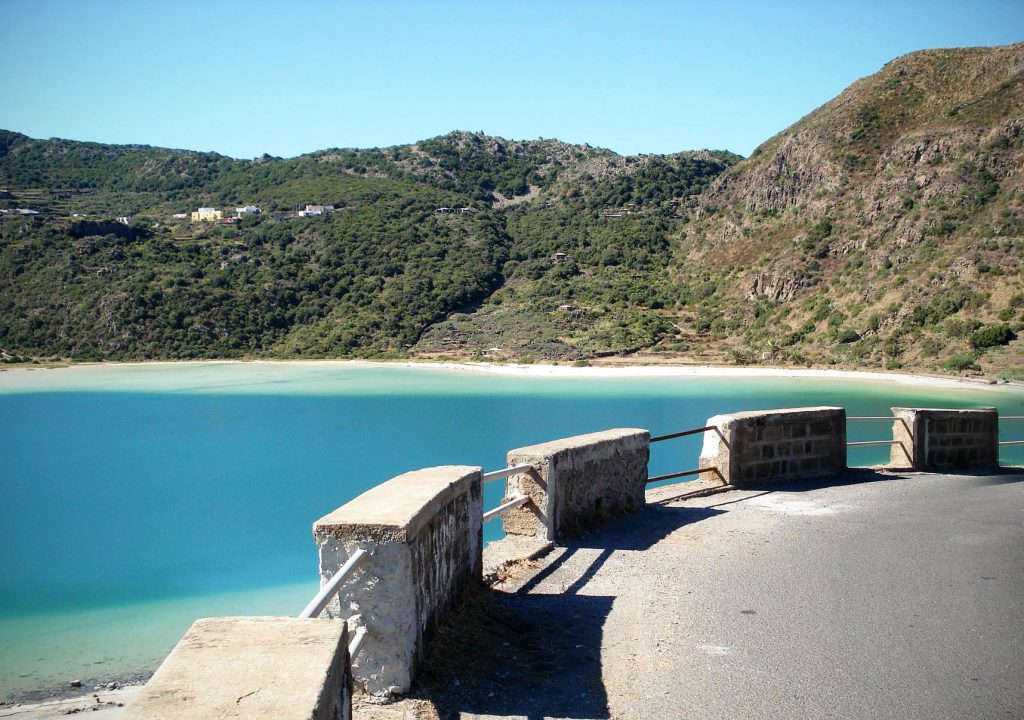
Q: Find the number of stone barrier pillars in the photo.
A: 5